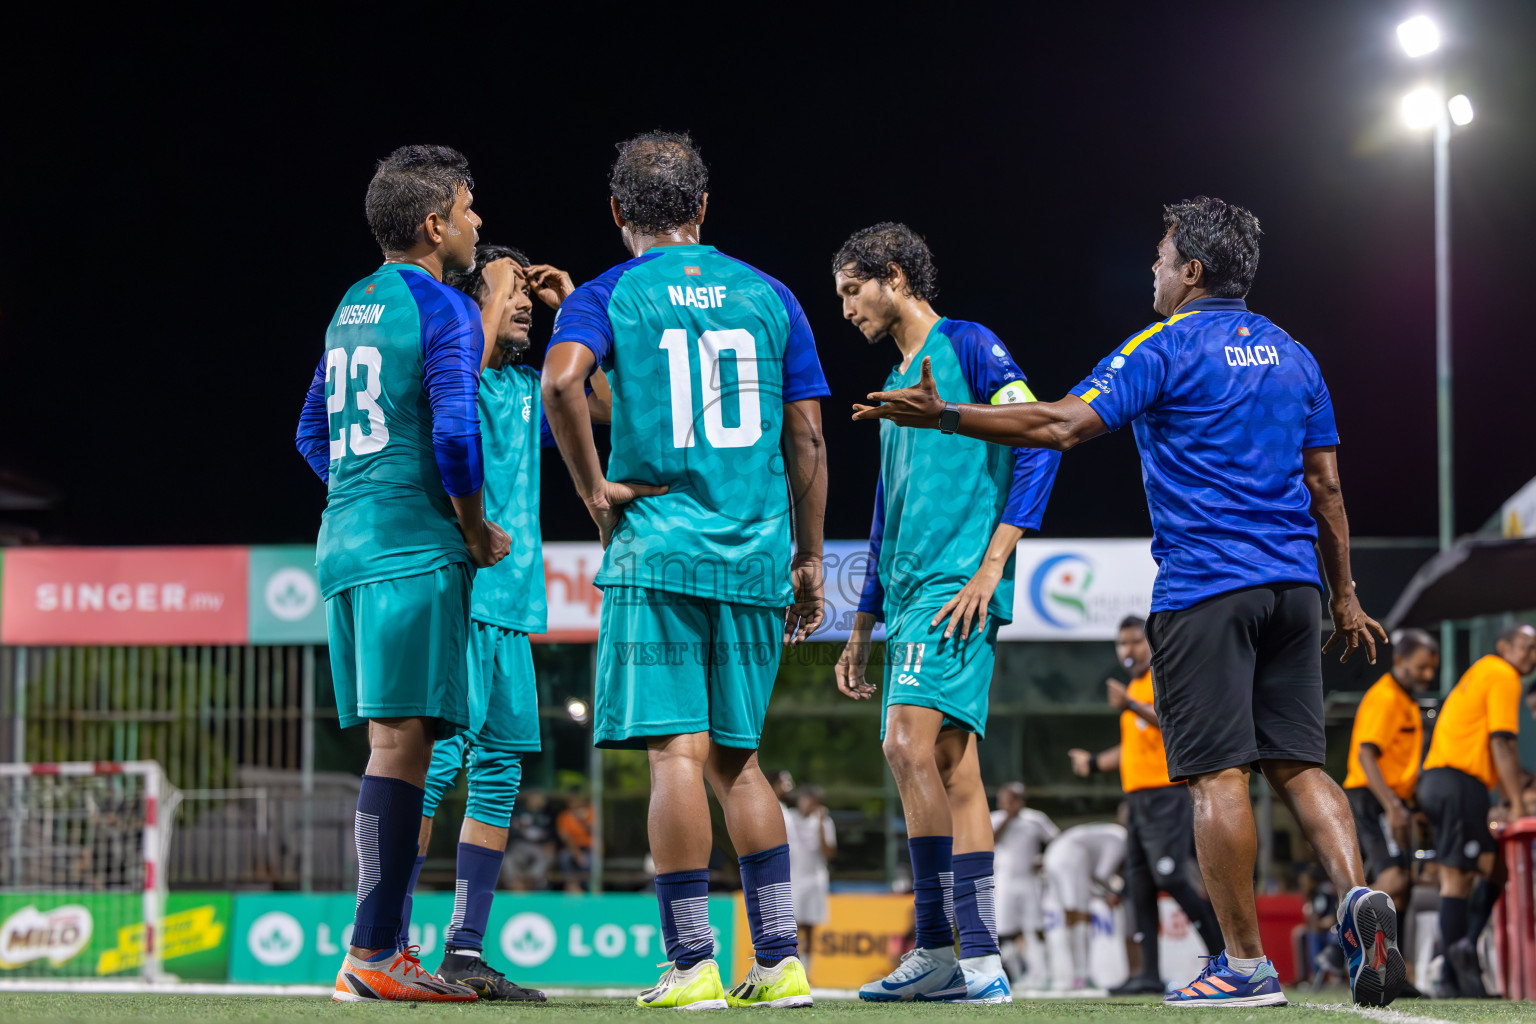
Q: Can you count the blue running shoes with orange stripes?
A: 2